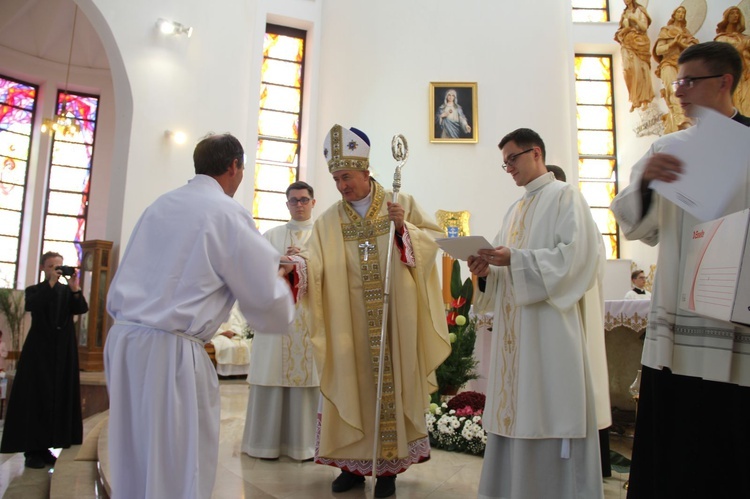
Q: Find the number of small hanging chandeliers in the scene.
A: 1